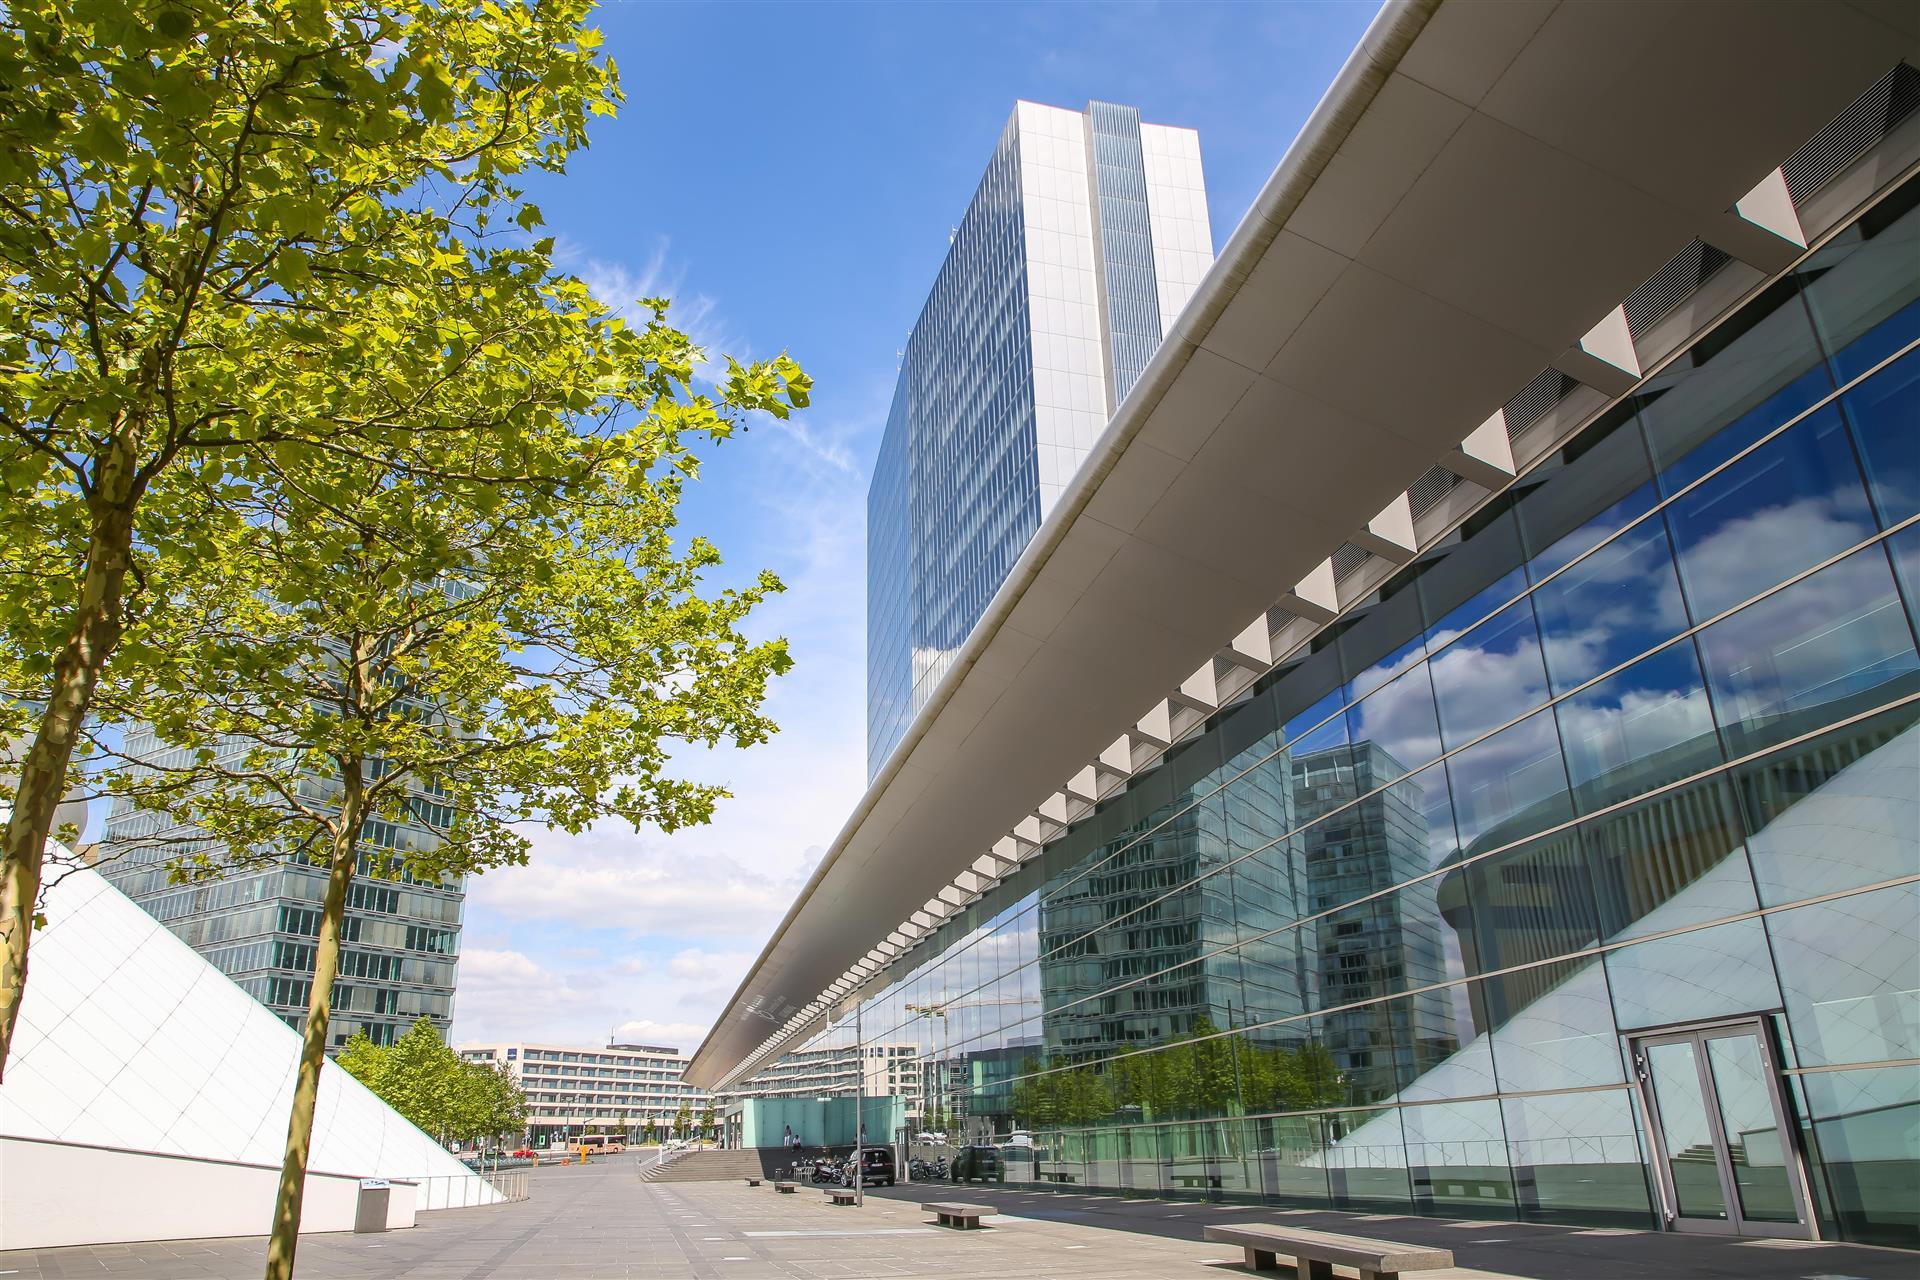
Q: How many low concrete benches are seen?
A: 5